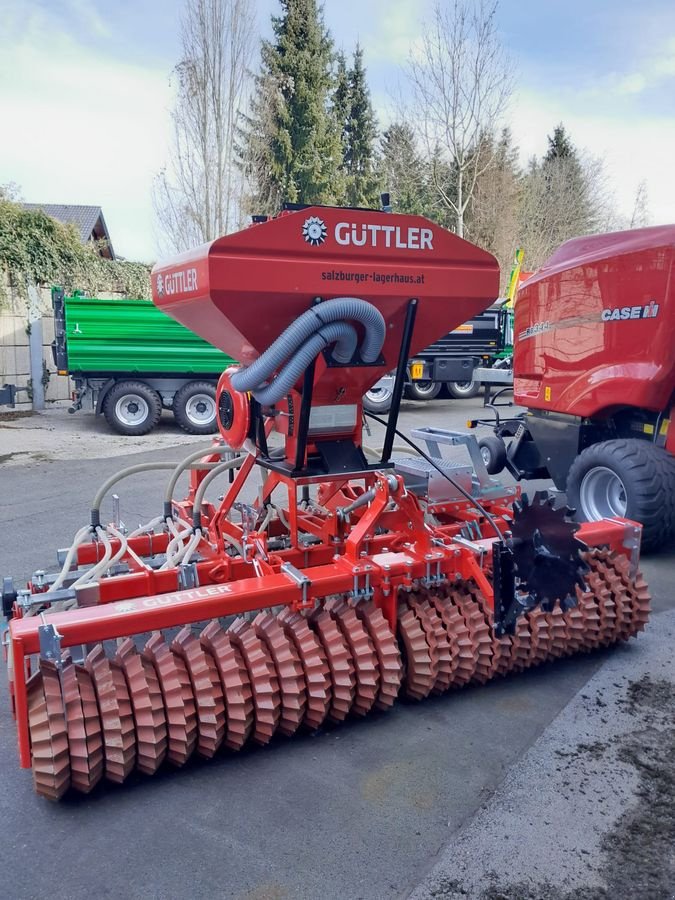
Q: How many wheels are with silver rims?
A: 7